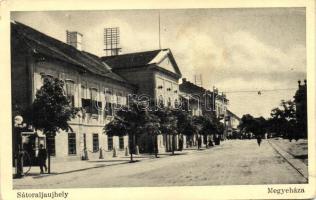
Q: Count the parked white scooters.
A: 0